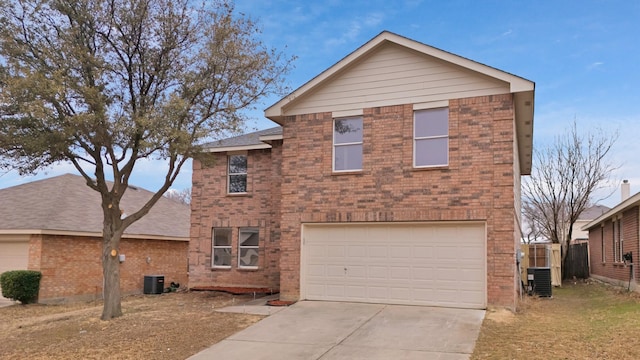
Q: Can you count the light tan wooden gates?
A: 1